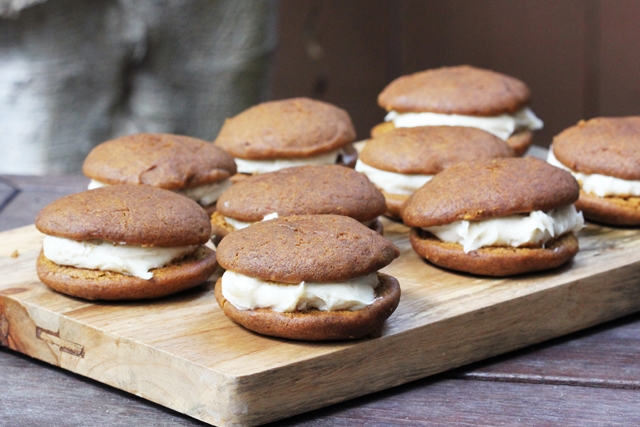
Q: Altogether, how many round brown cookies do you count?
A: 9